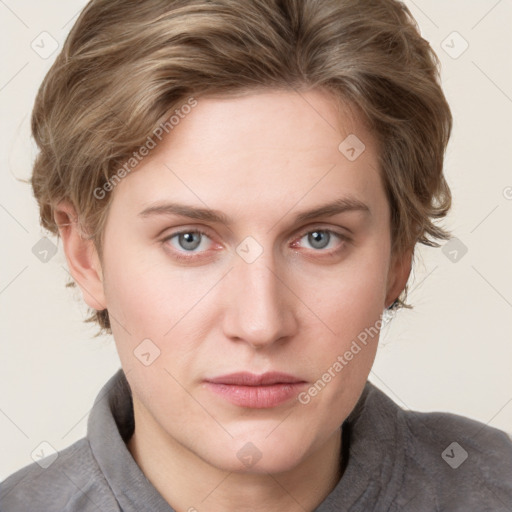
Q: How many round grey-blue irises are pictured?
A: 2